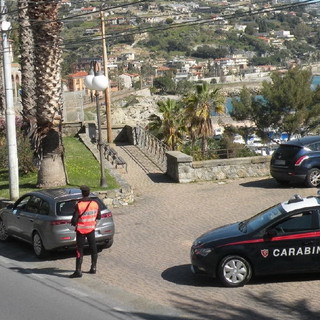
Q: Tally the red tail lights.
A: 3